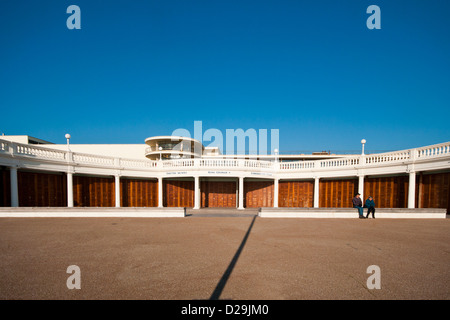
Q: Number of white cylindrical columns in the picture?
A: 10